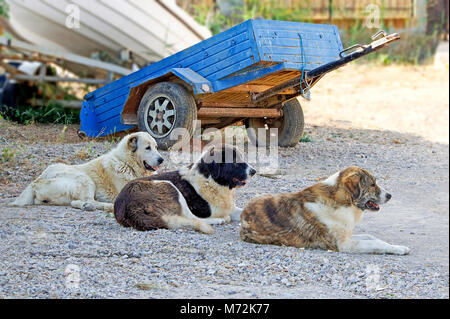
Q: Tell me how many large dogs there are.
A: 3